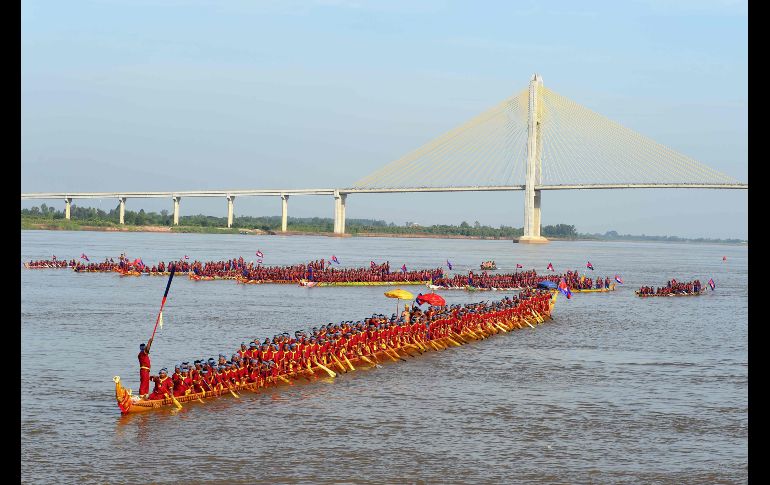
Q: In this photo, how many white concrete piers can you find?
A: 7